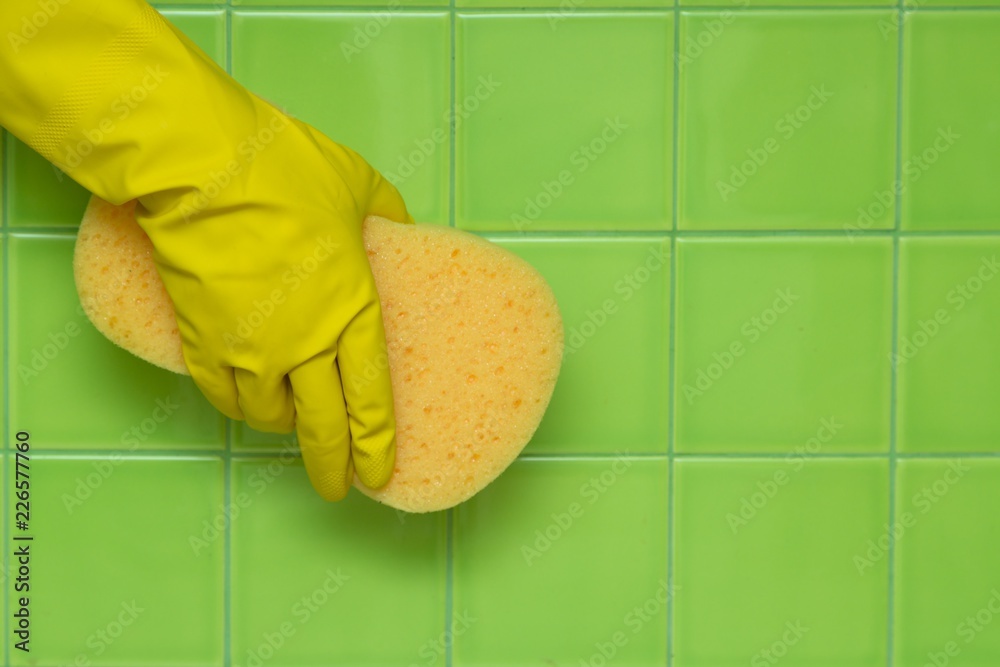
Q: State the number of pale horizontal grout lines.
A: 3